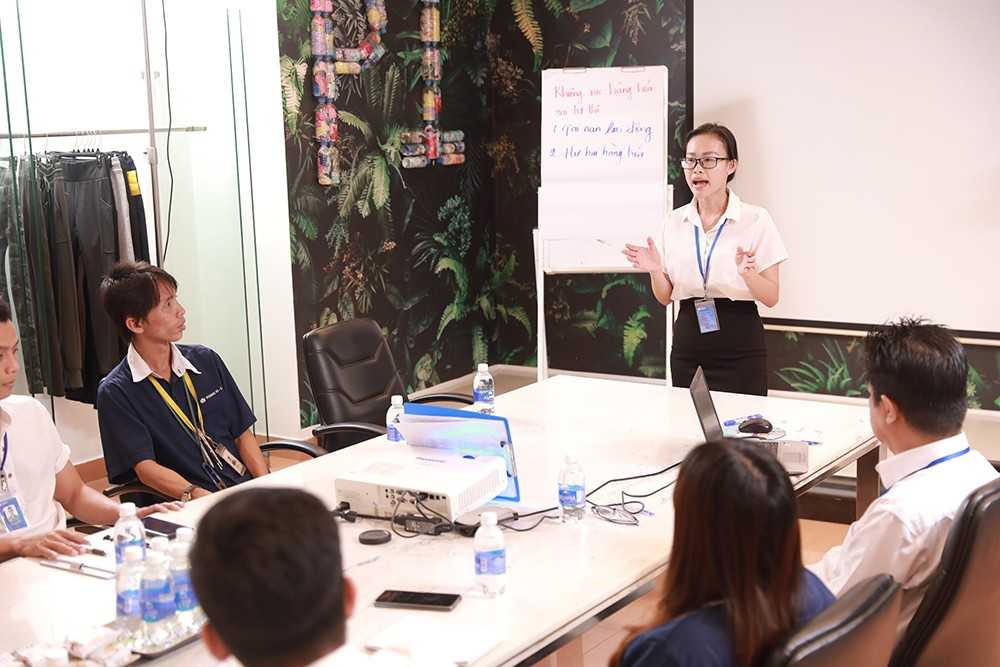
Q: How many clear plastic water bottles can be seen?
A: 10